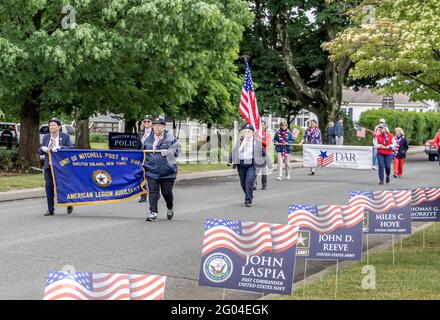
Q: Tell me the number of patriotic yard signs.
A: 5